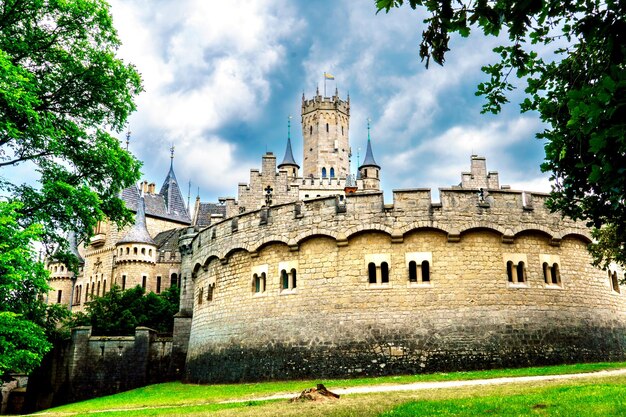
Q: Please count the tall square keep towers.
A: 1